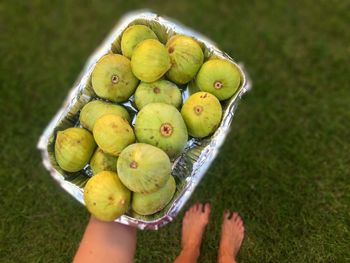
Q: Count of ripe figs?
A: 15